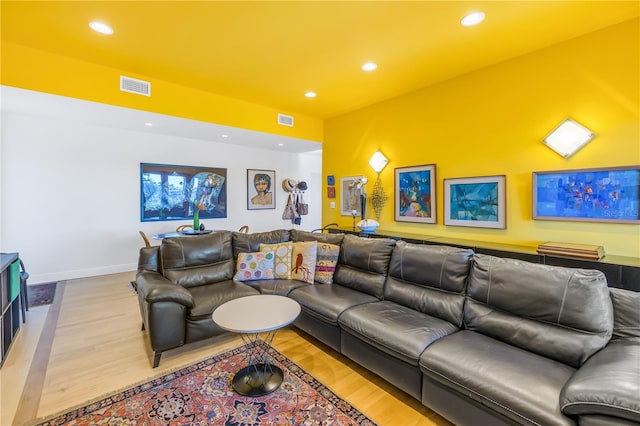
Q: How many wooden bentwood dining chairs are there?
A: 3